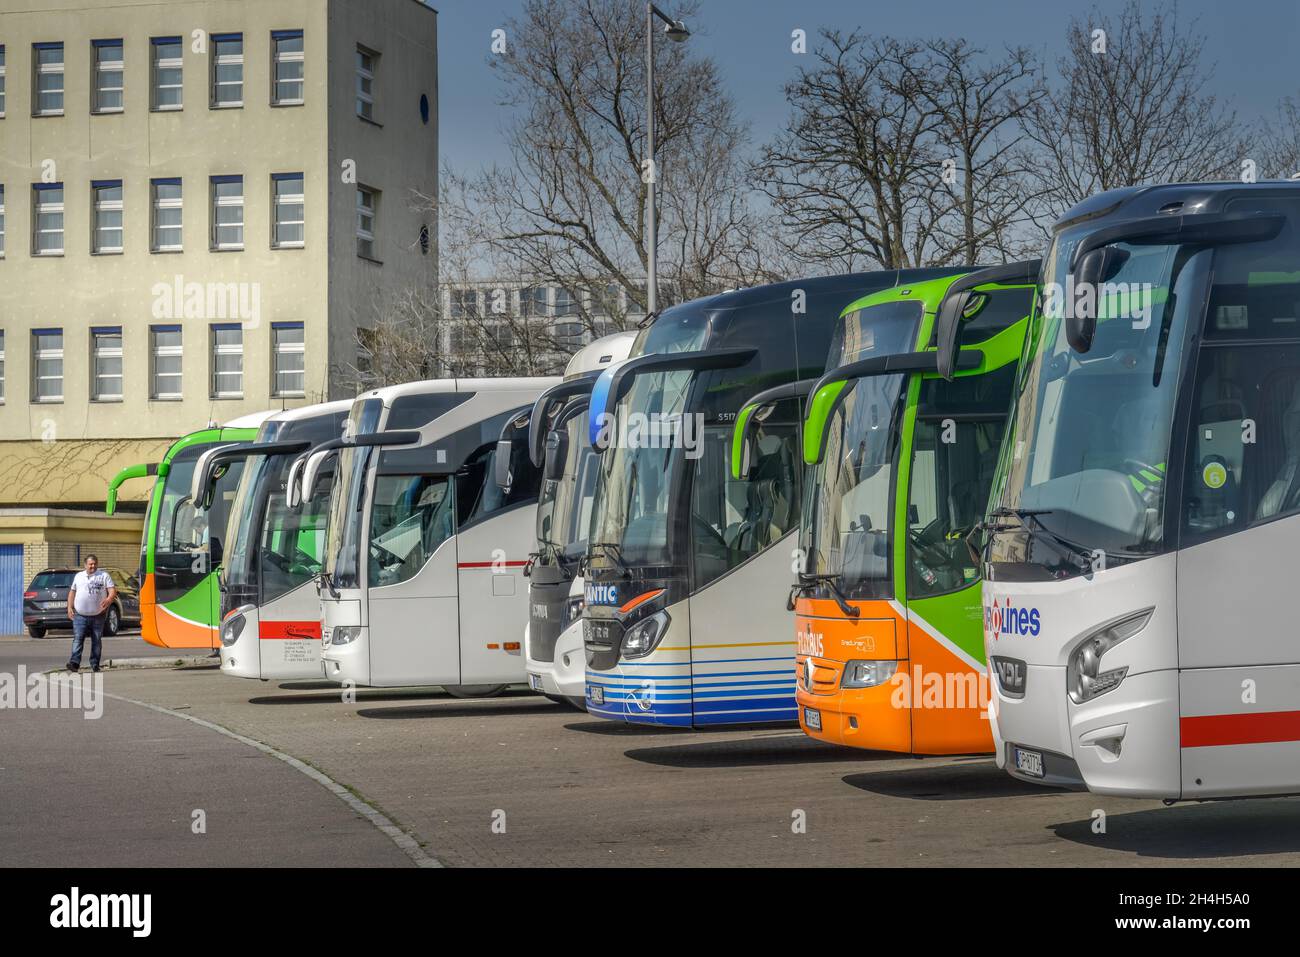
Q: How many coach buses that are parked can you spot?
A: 7